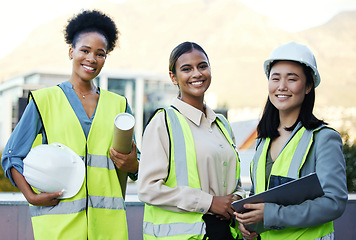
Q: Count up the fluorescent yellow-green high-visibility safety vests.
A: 3